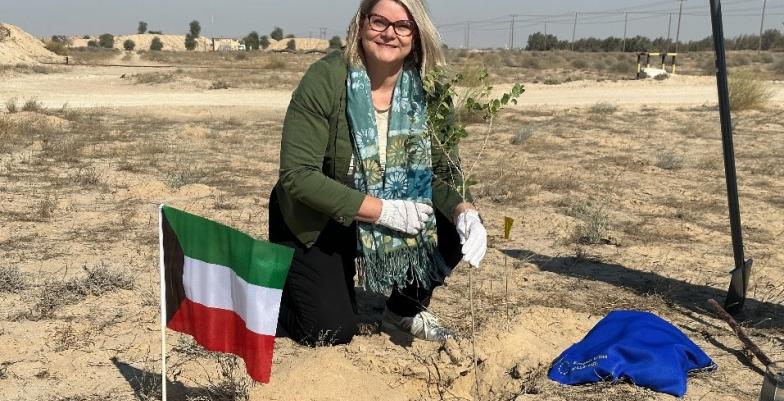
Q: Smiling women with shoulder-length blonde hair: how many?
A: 1